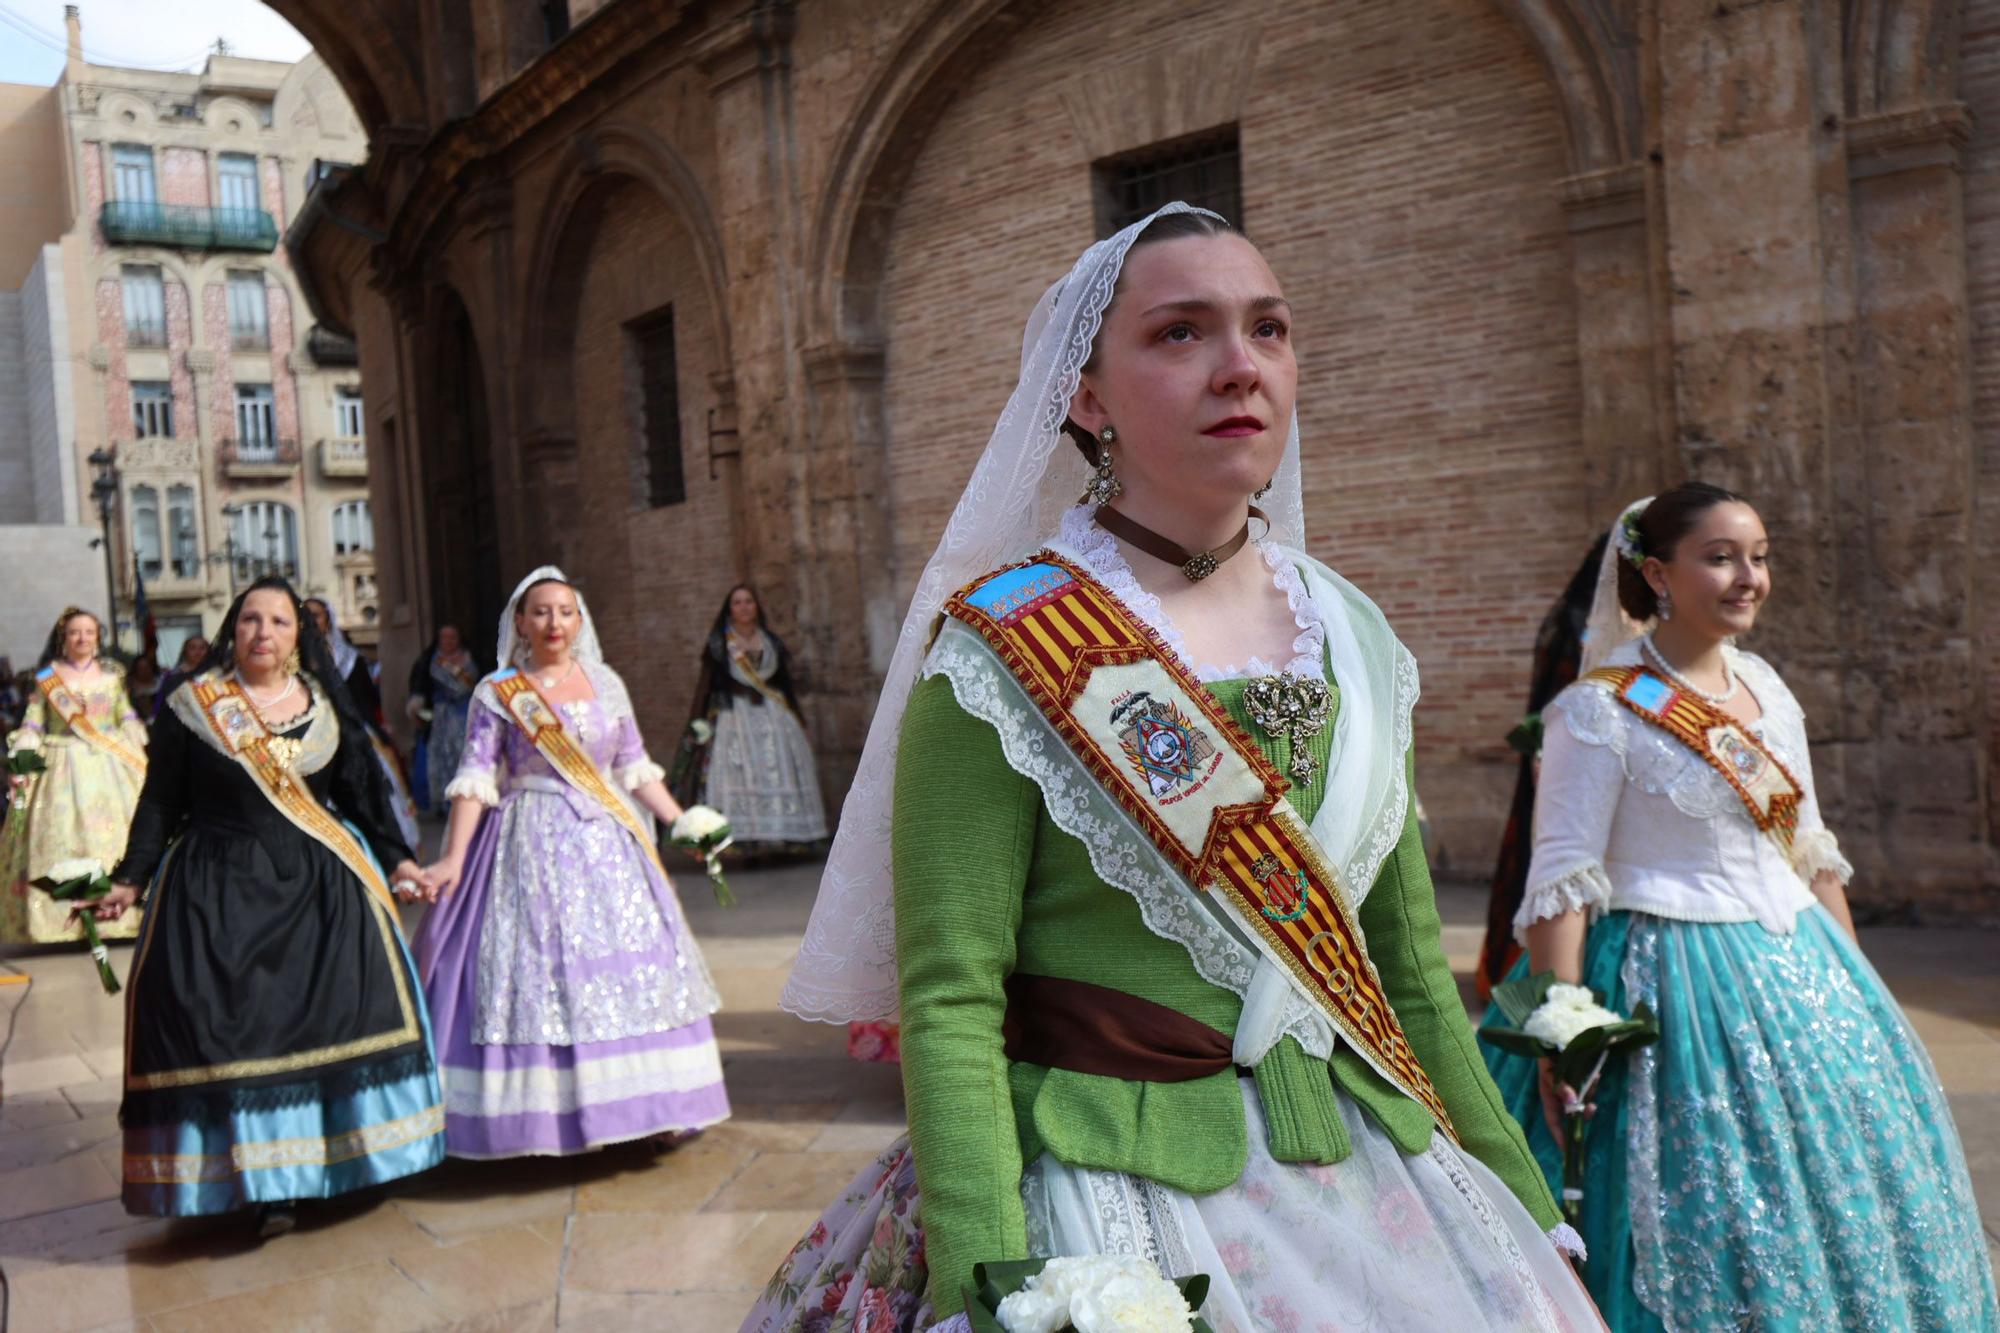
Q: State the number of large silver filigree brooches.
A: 1